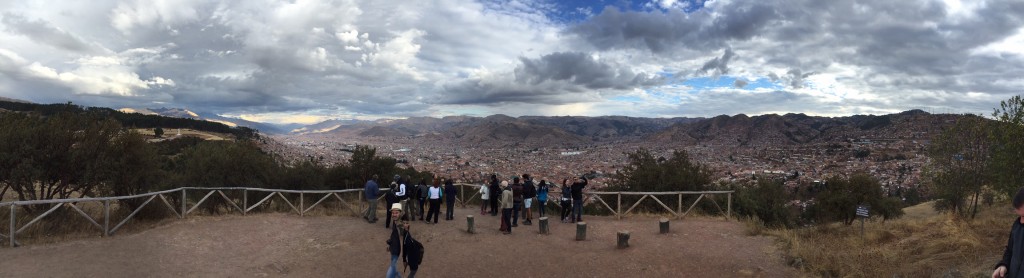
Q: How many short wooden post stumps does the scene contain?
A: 5